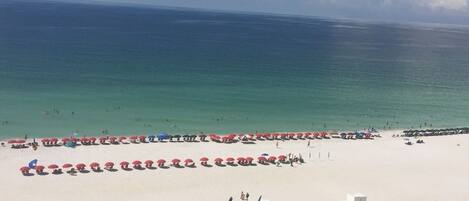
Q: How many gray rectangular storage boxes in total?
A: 1